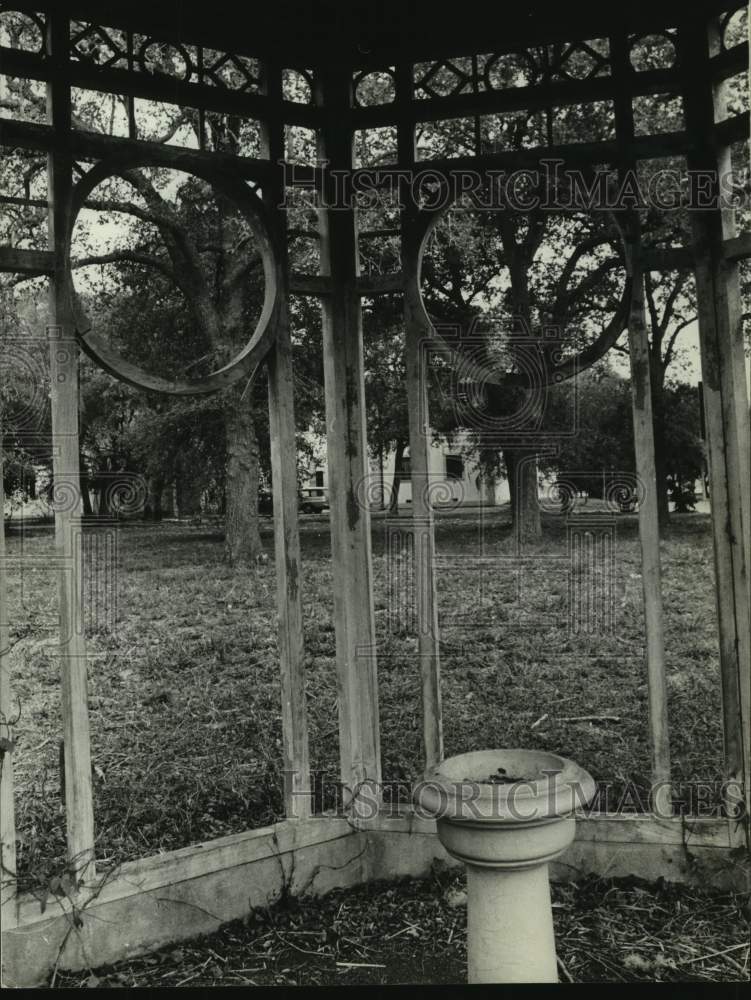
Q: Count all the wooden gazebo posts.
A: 7